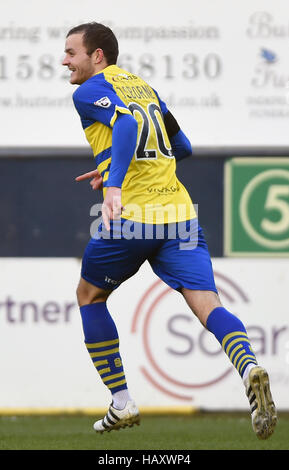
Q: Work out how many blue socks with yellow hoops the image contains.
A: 2